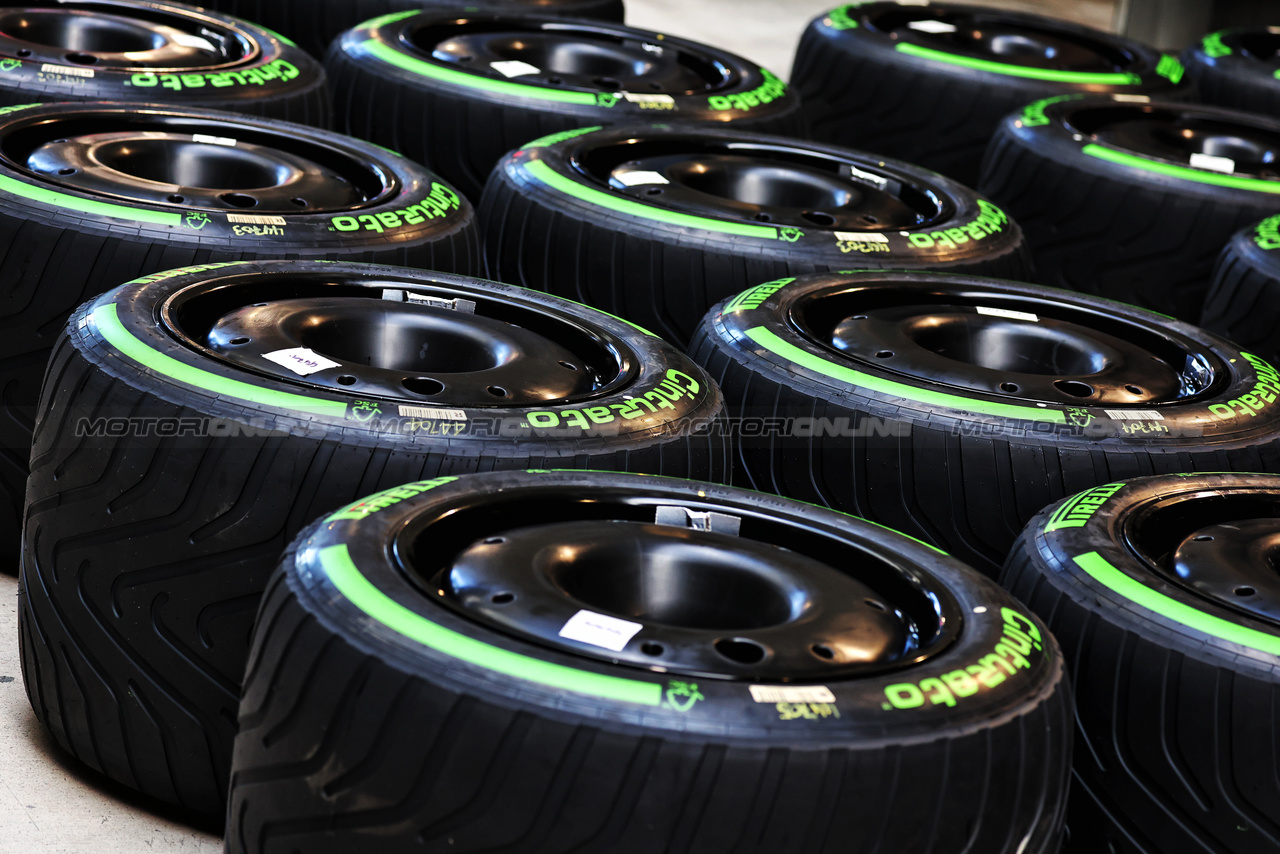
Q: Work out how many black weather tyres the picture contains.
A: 13